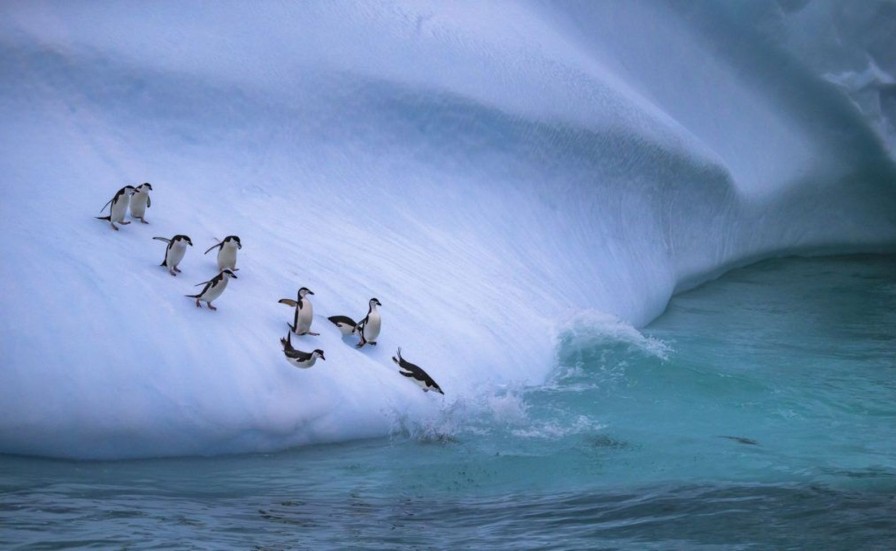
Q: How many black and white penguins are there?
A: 10